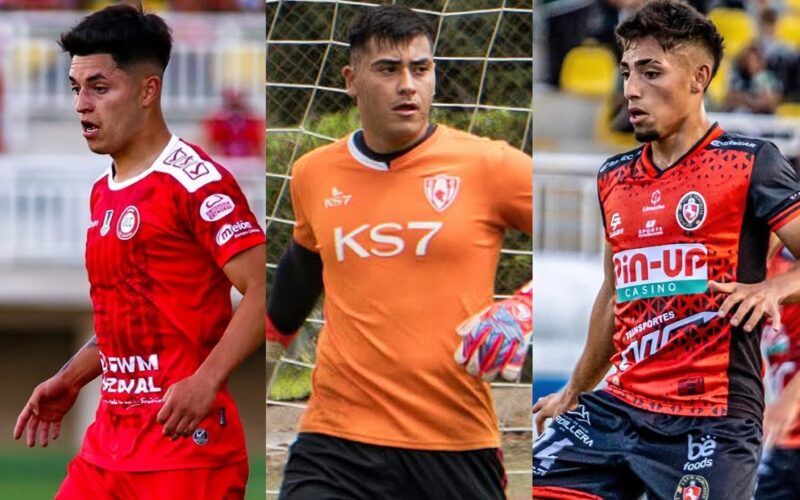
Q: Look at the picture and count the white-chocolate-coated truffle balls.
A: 0